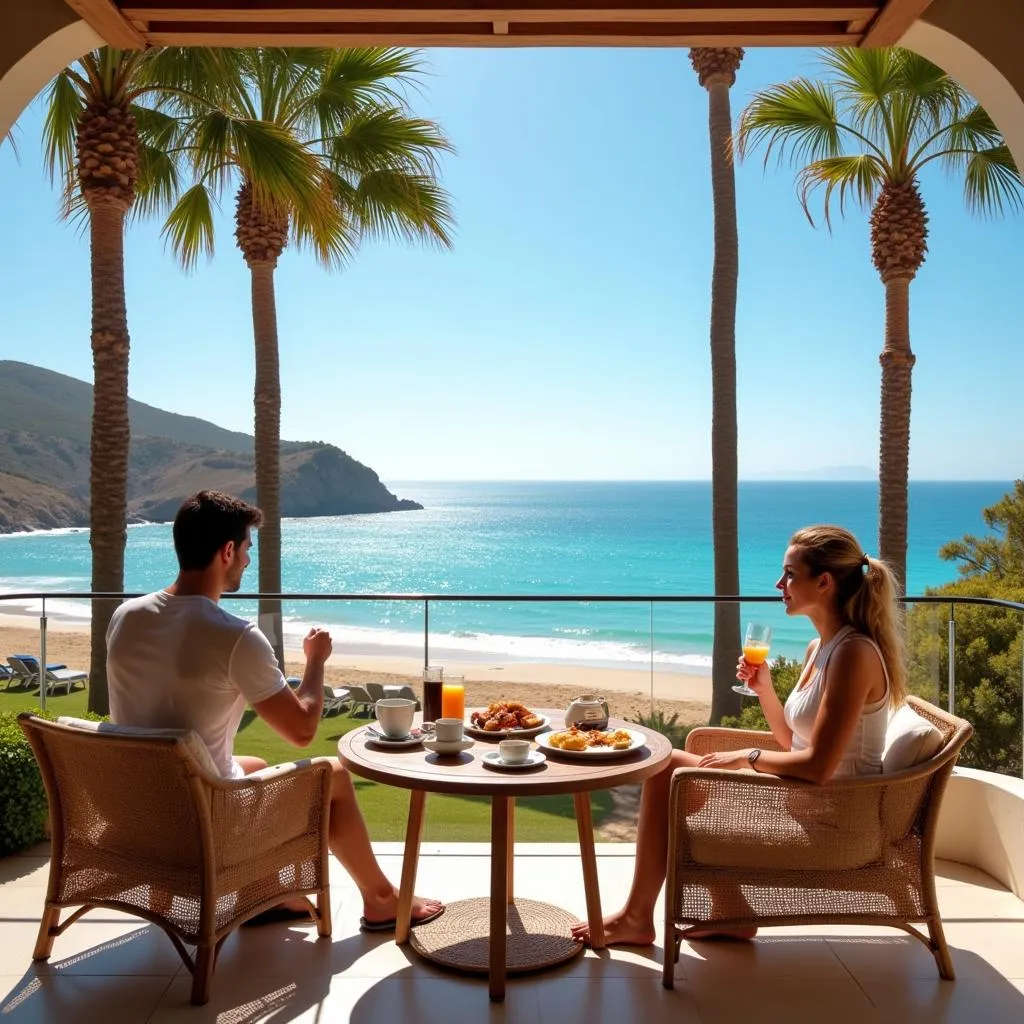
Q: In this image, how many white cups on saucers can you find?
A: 3